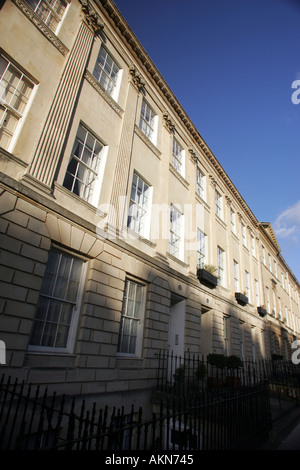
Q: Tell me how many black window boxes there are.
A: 3